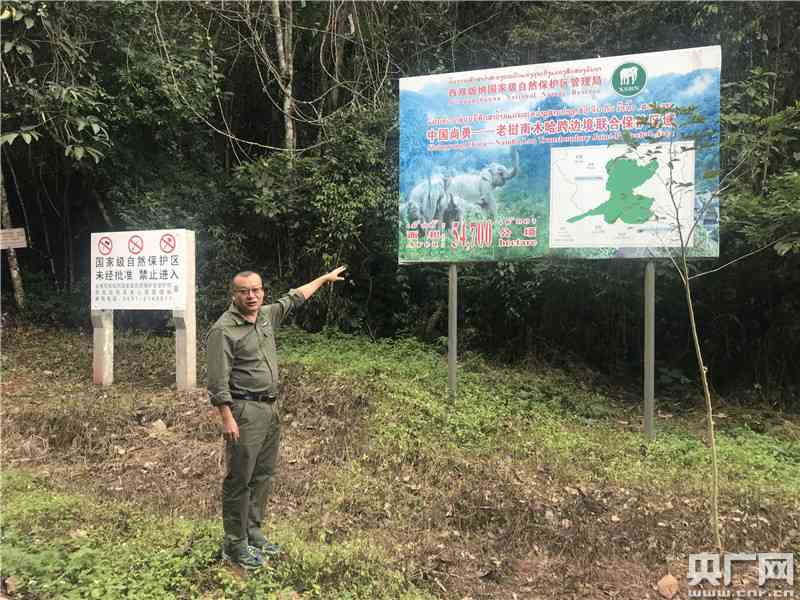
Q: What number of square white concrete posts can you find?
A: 2